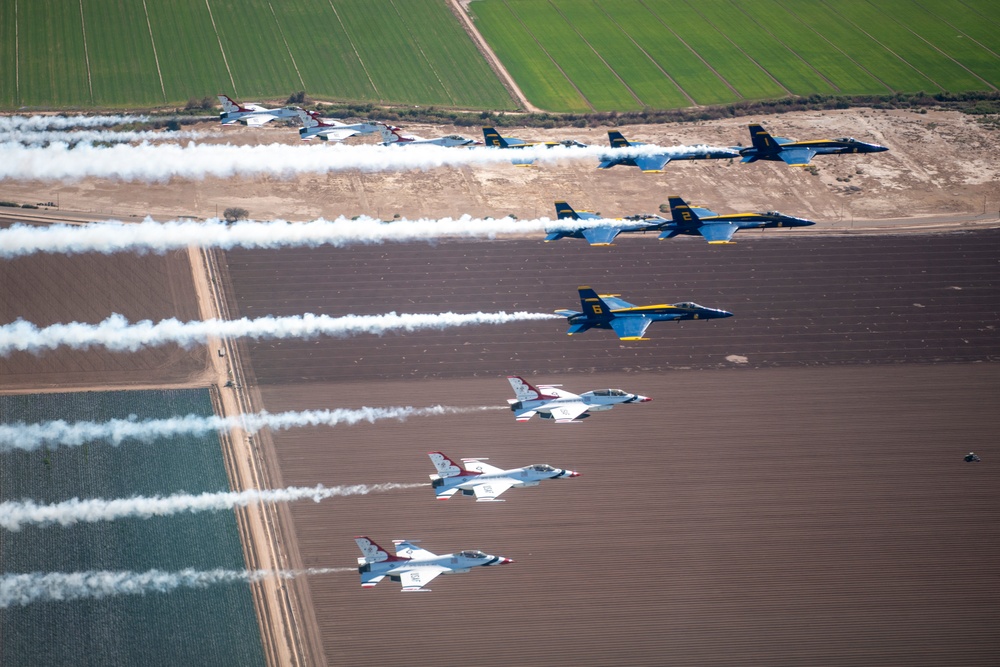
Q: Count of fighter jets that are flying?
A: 12